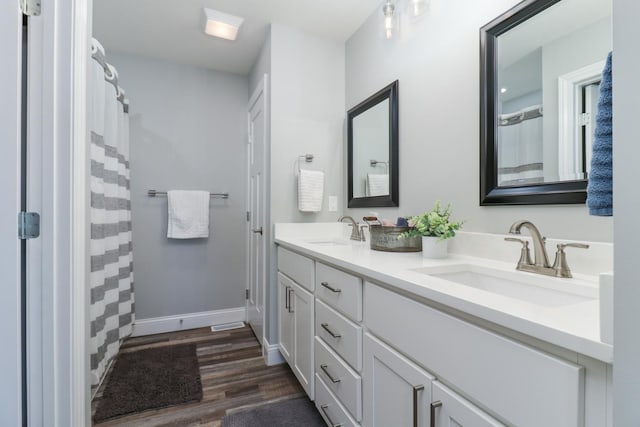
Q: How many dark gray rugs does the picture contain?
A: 2